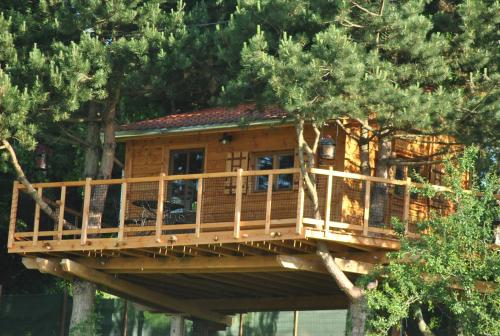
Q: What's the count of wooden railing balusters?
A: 13